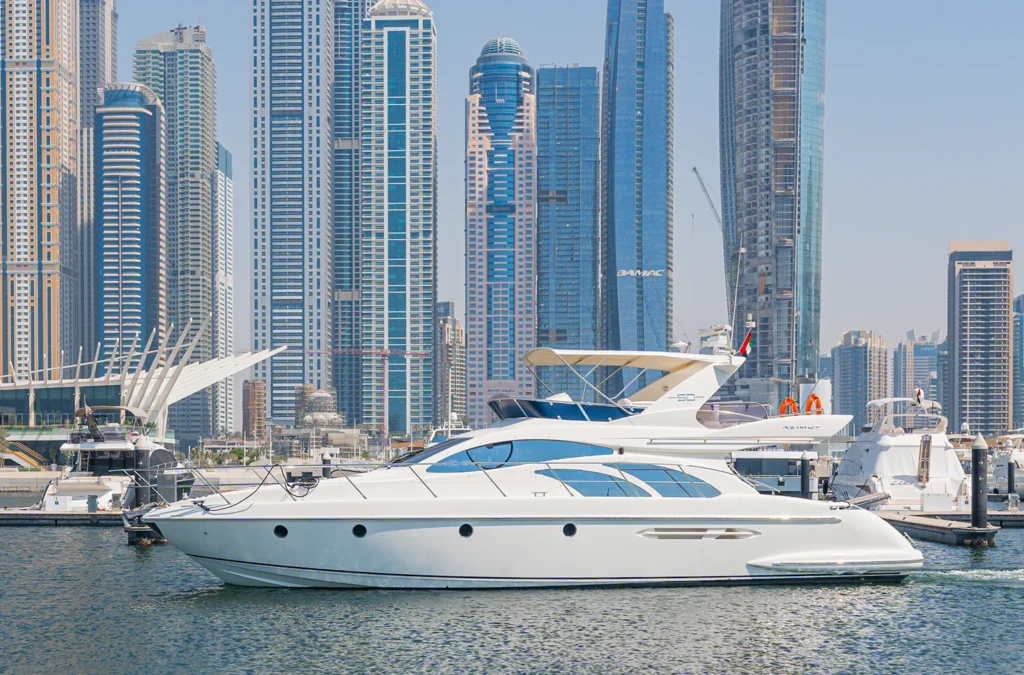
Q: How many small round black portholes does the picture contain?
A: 4